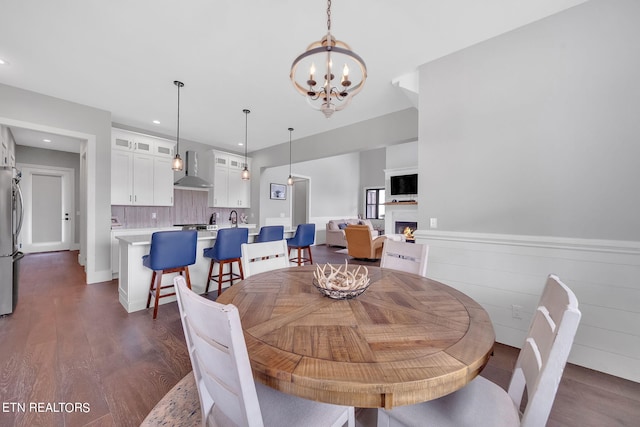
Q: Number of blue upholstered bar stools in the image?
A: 4